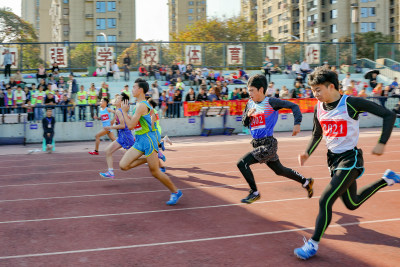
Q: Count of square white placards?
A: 8